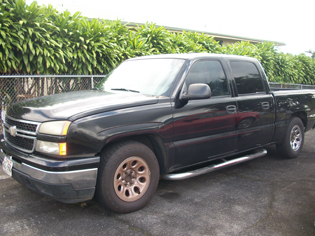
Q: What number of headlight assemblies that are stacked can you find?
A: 2